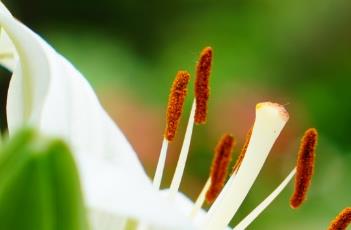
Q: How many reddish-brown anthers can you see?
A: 6